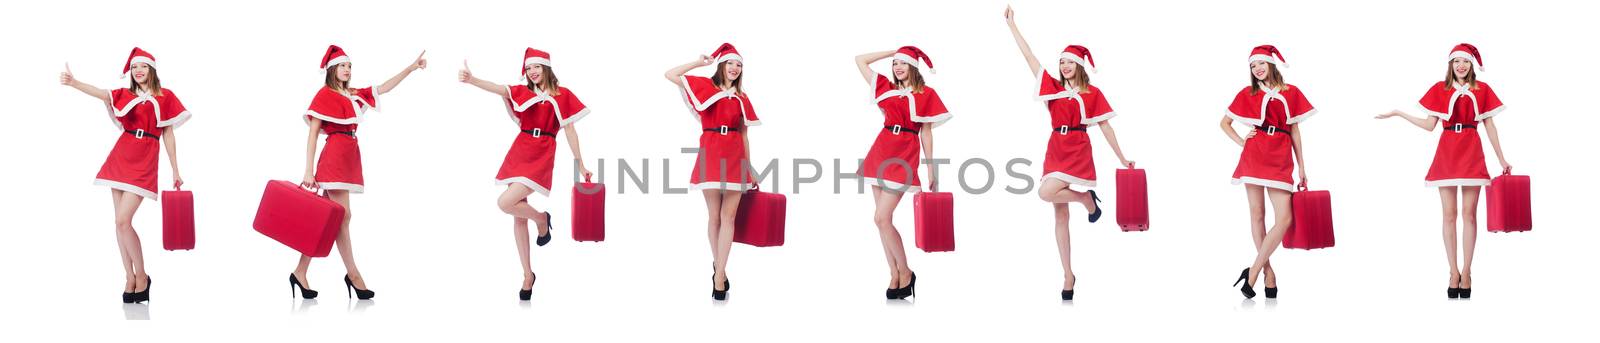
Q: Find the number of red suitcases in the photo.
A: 8